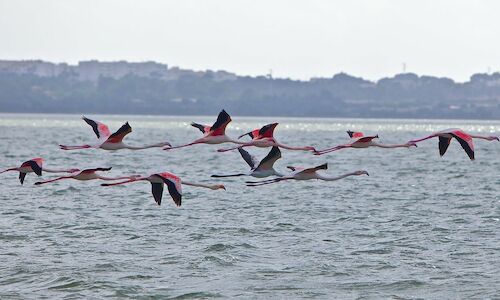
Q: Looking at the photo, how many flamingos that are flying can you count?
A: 10